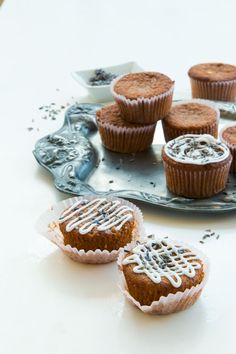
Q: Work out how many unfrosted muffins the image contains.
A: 5